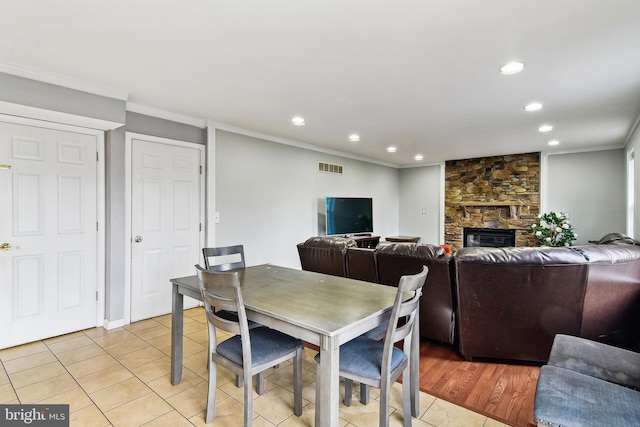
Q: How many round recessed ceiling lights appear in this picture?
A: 8